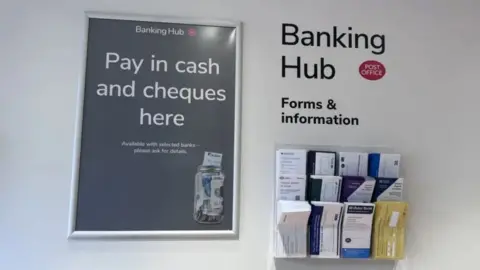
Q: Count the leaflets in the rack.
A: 12